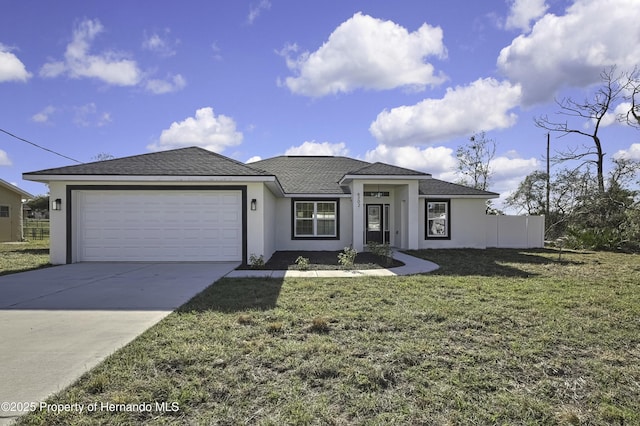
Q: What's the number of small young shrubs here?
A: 4